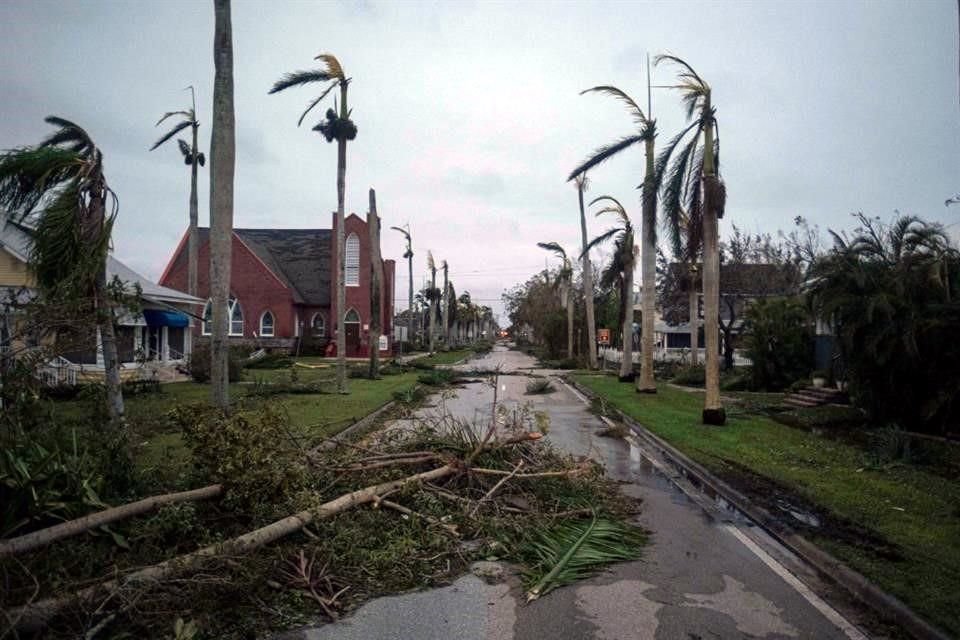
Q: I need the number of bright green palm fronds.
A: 1